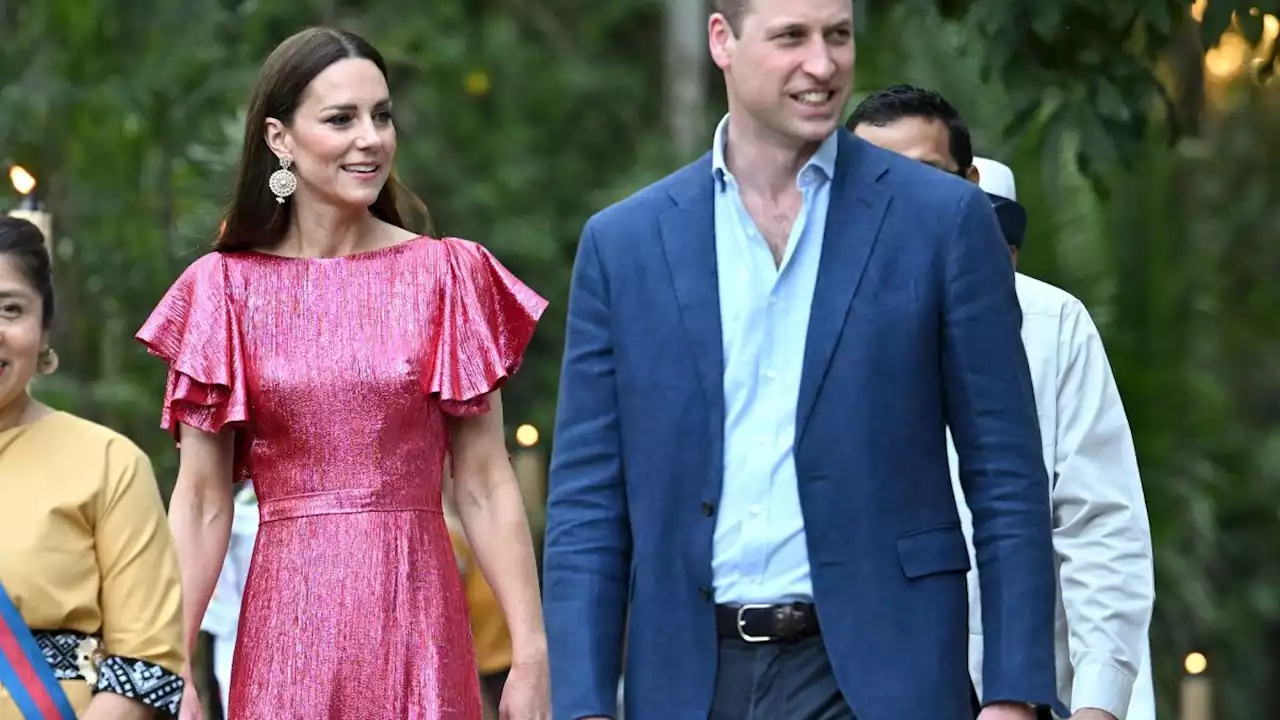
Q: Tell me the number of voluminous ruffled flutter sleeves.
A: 2